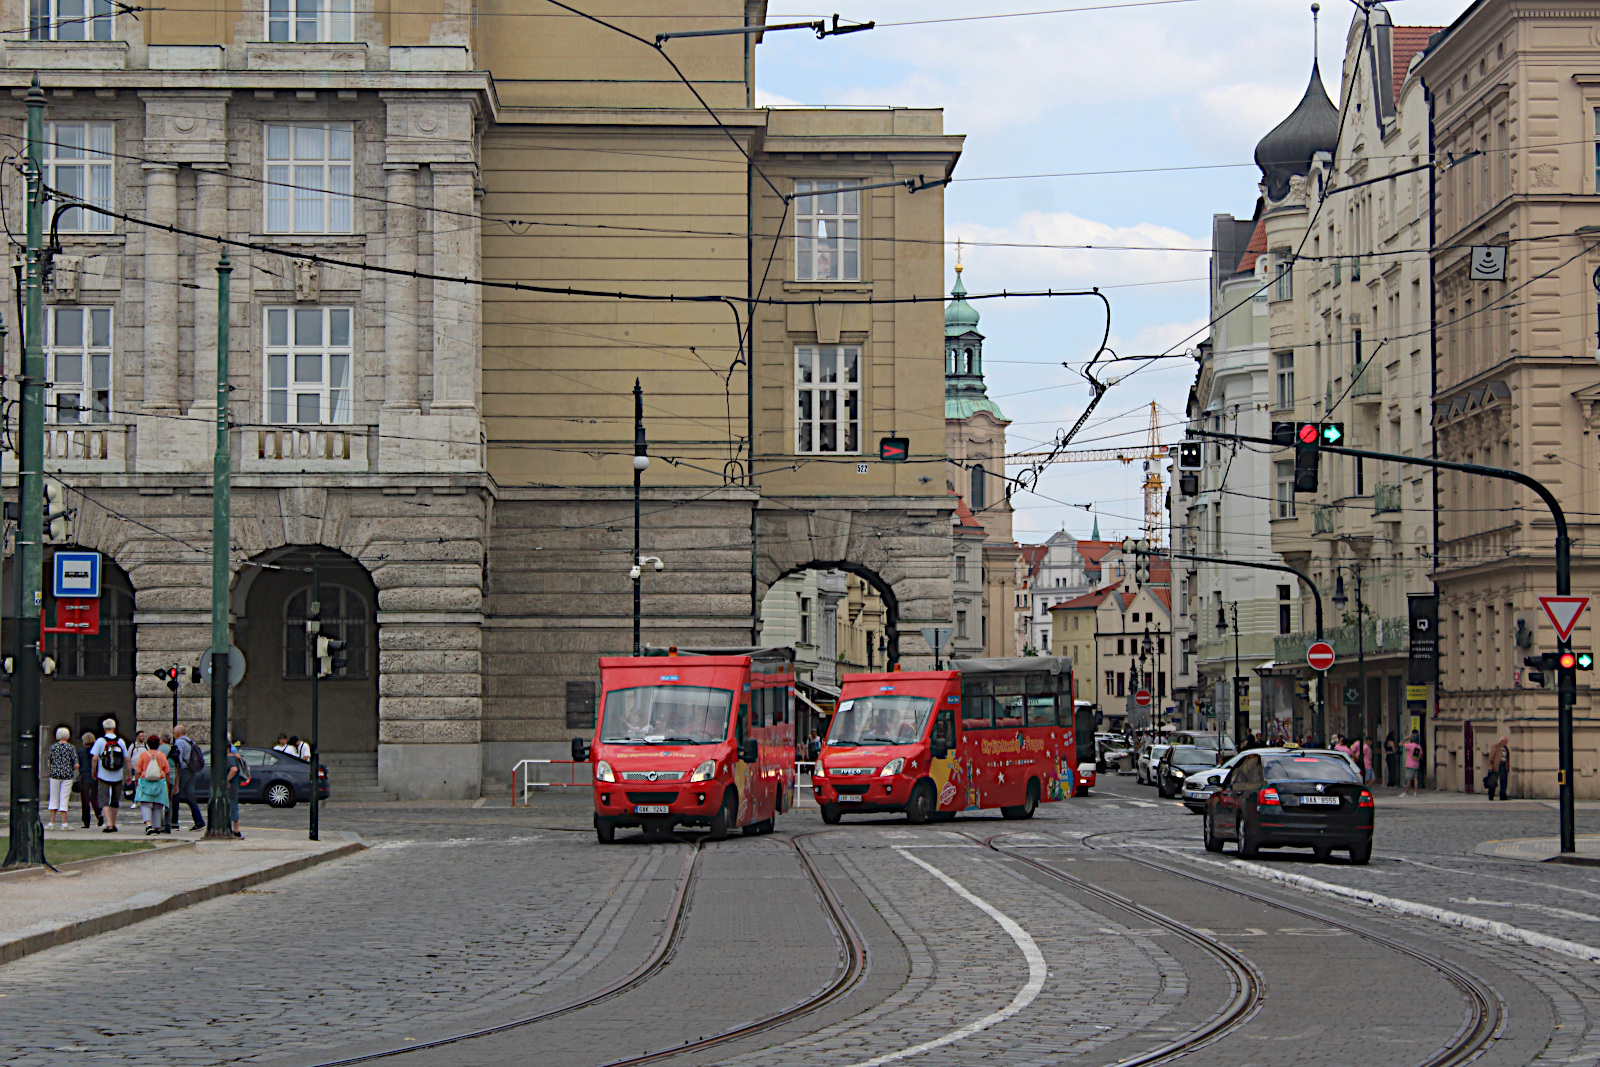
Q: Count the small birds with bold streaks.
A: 0